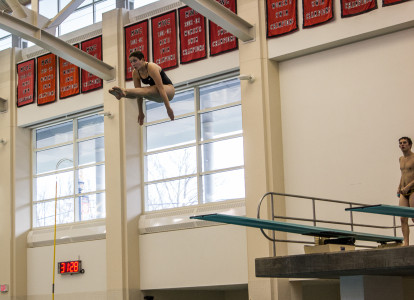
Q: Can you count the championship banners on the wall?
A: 12